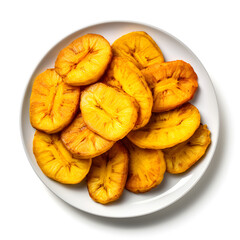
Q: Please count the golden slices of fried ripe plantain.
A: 12